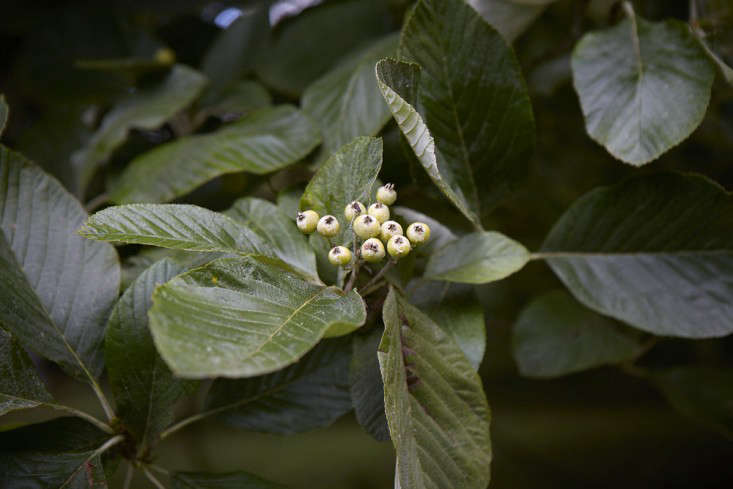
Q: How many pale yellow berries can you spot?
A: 11